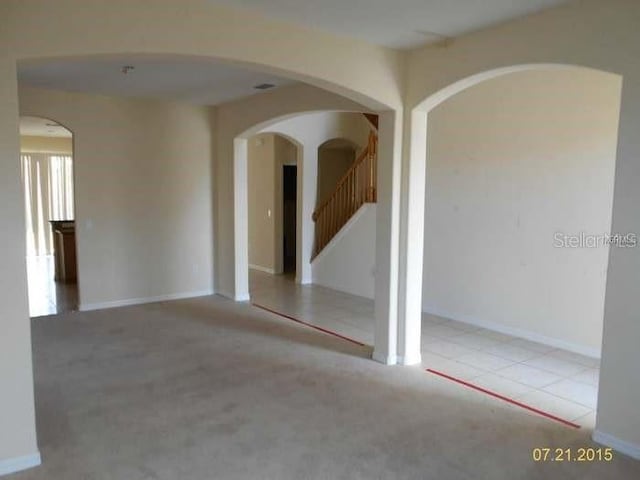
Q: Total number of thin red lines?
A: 2